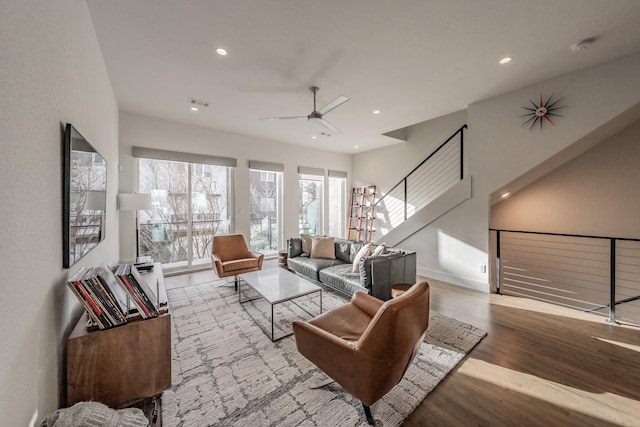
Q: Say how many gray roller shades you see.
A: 4